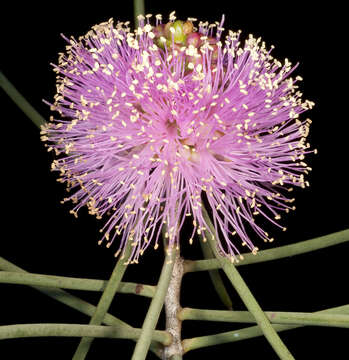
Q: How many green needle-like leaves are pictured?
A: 12